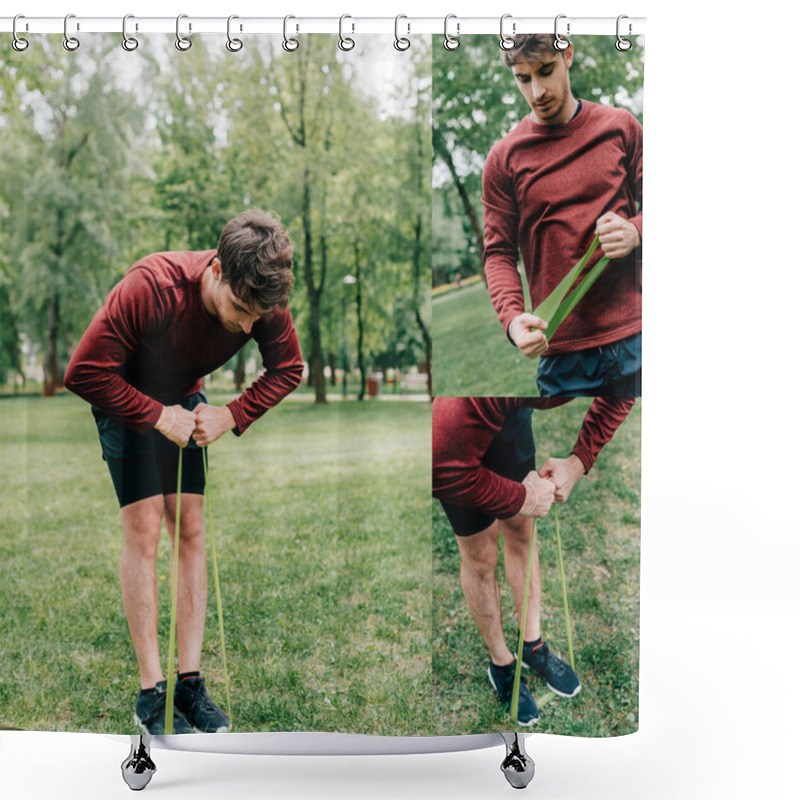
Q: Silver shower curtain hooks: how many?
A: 12